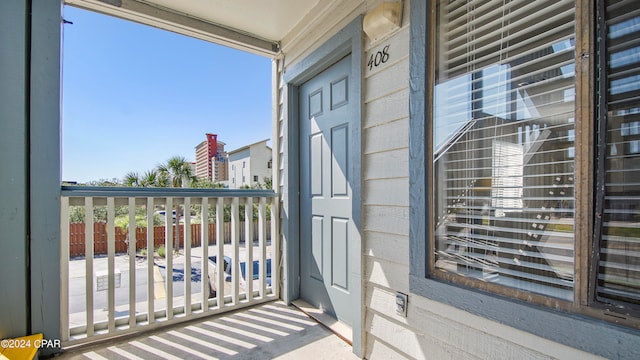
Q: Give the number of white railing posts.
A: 13